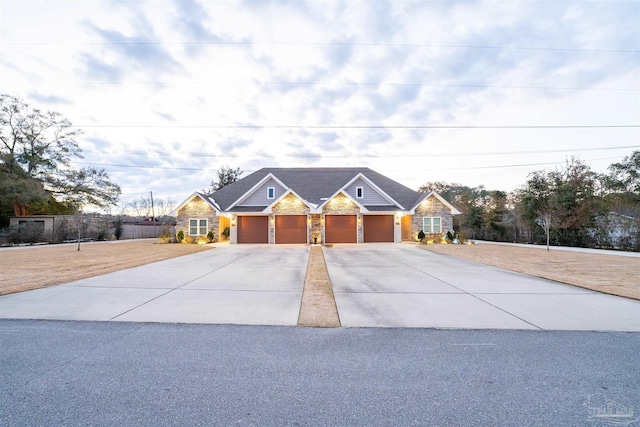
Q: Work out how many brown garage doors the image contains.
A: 4